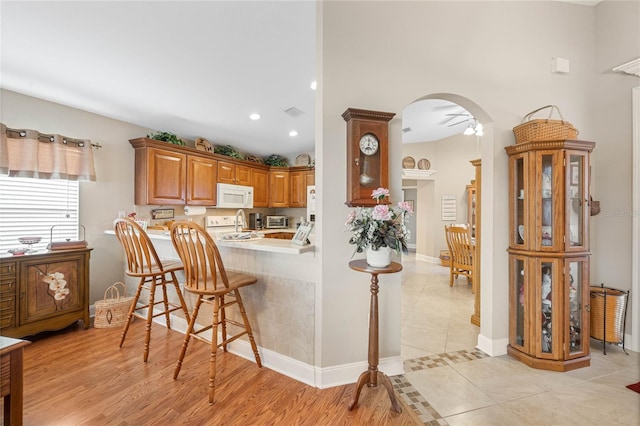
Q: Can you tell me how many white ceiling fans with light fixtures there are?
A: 1